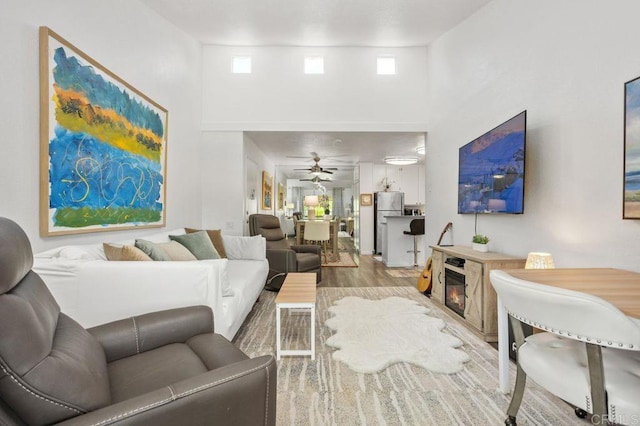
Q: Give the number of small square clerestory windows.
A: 3